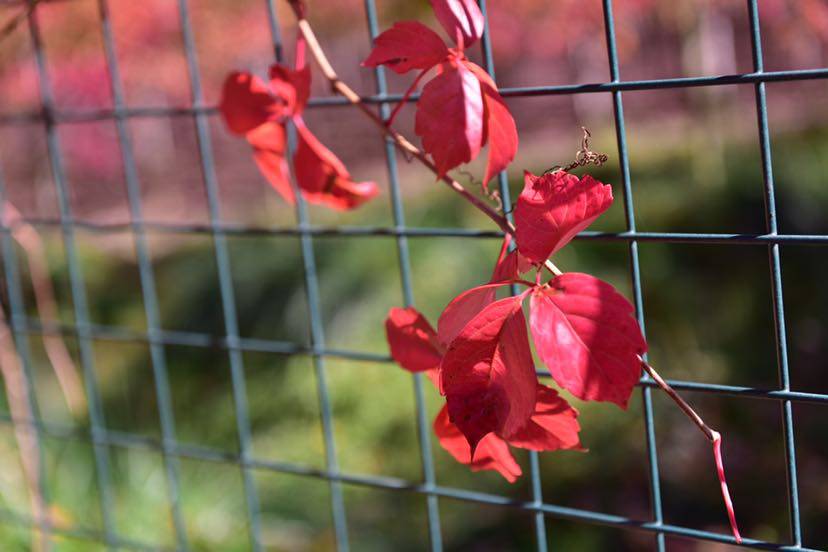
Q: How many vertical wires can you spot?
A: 9